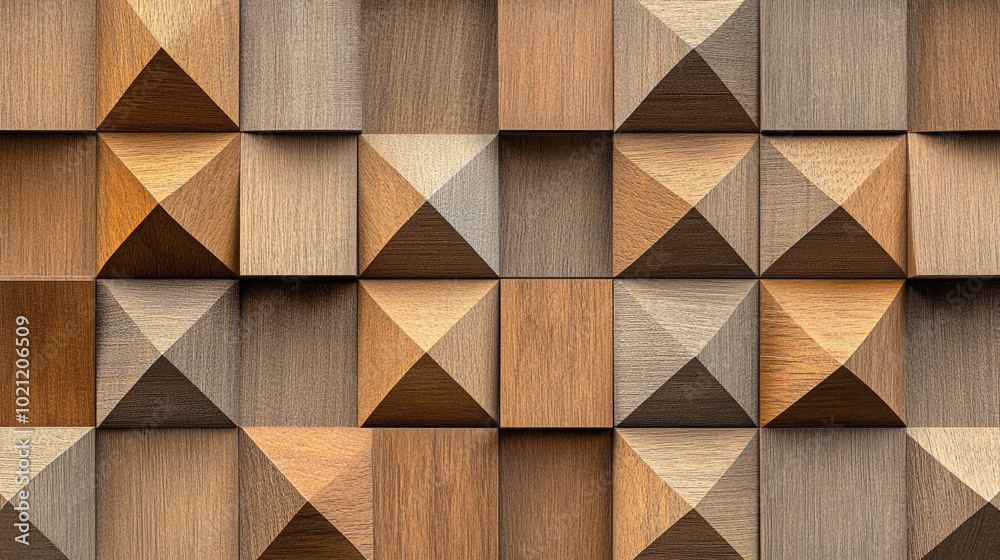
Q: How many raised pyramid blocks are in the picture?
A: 14